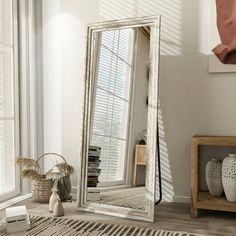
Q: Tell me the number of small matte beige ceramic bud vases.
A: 2